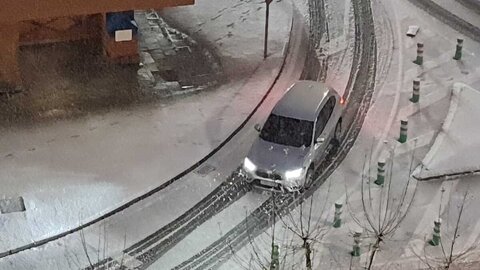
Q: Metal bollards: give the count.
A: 8